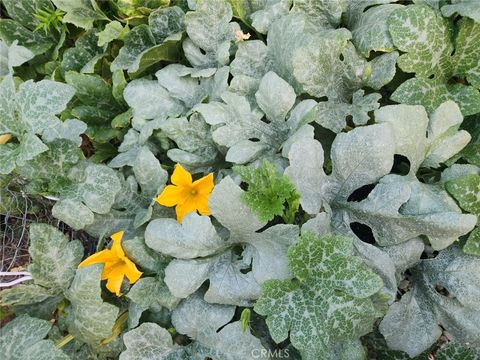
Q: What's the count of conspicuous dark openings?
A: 3